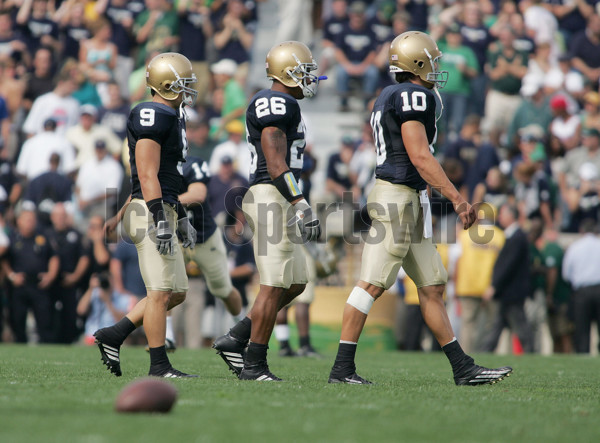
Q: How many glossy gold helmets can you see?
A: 3